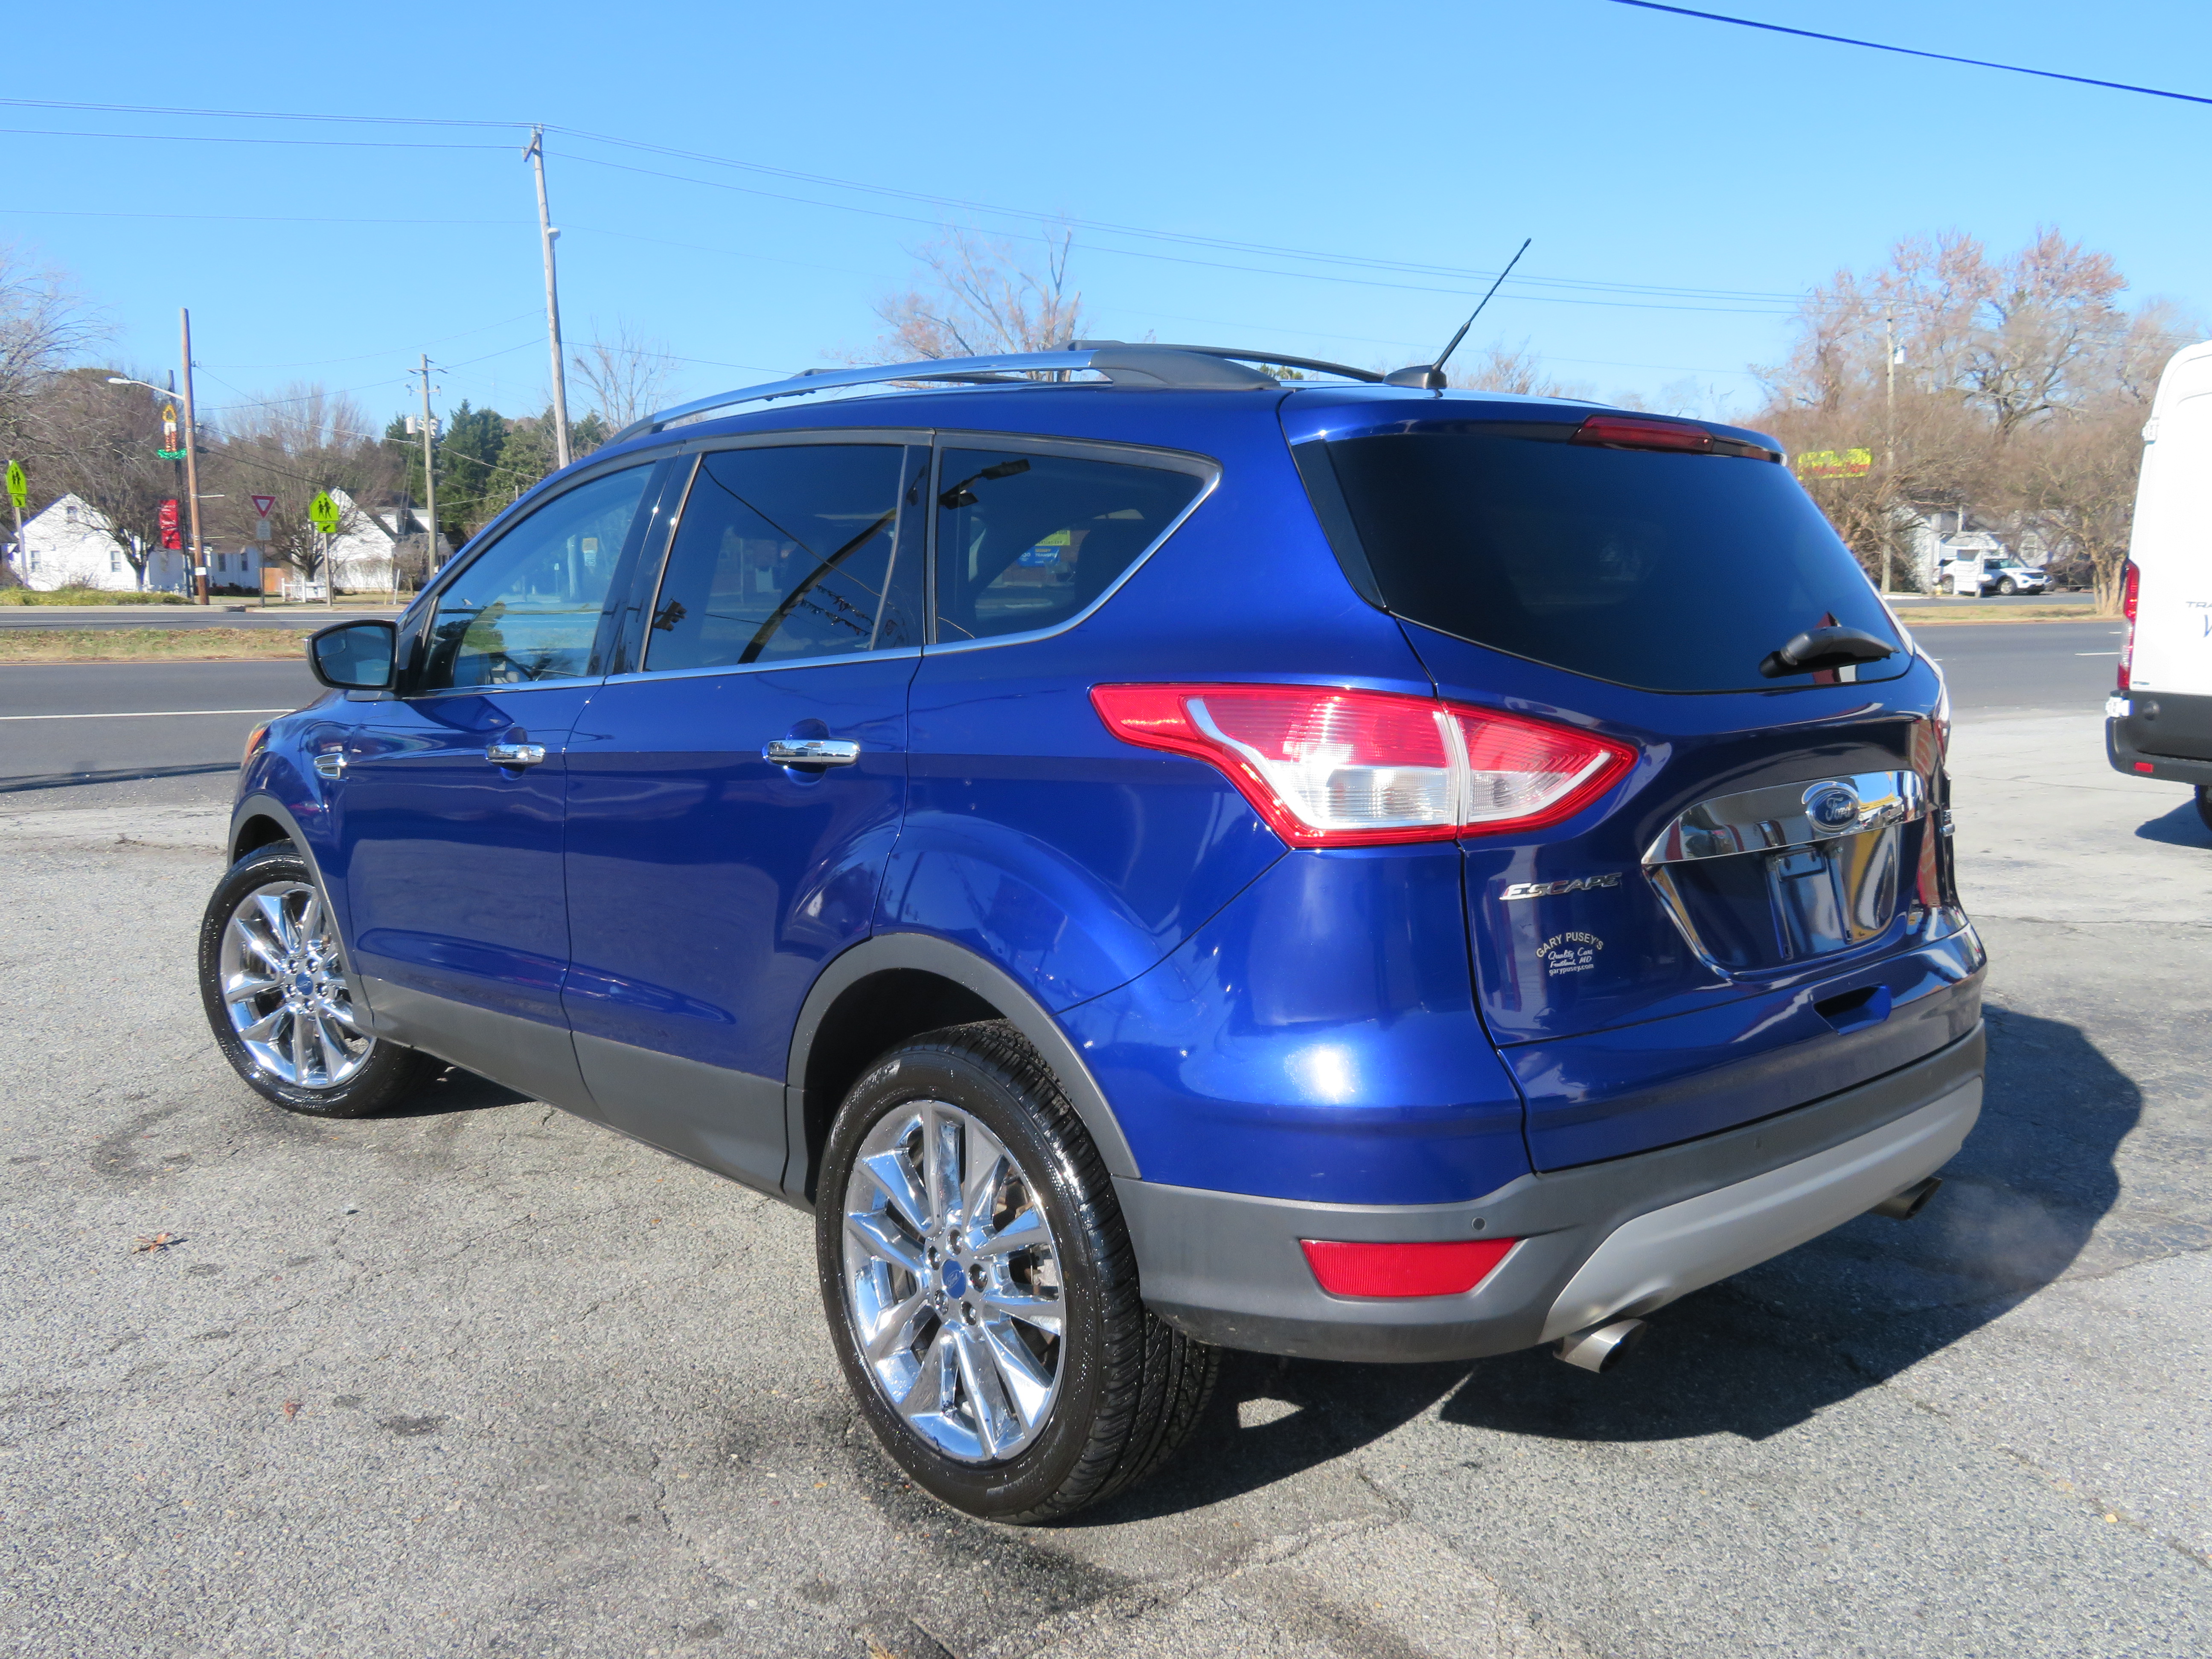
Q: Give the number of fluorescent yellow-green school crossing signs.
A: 2